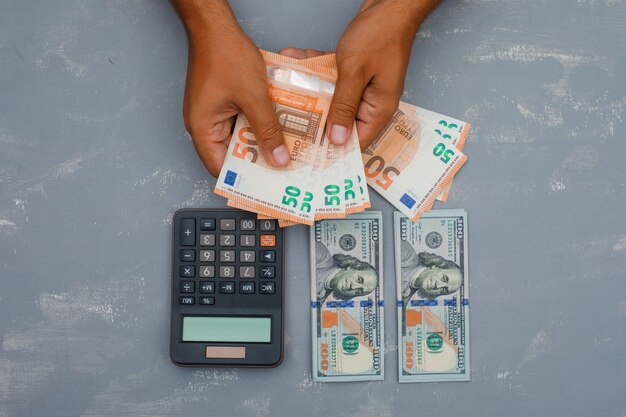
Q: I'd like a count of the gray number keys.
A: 11